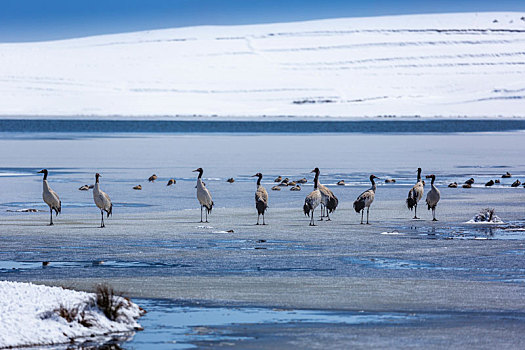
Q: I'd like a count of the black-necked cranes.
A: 9